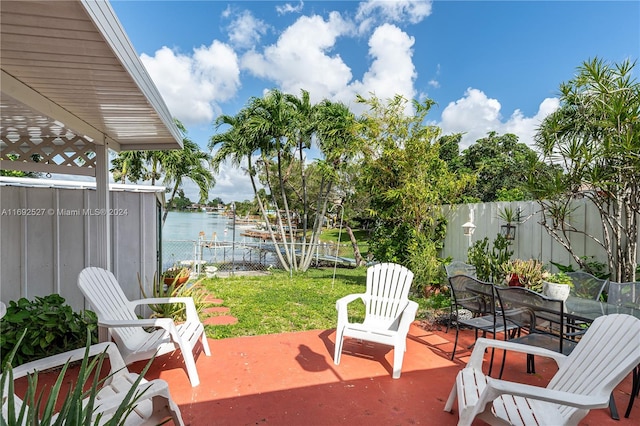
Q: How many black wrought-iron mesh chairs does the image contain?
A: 5